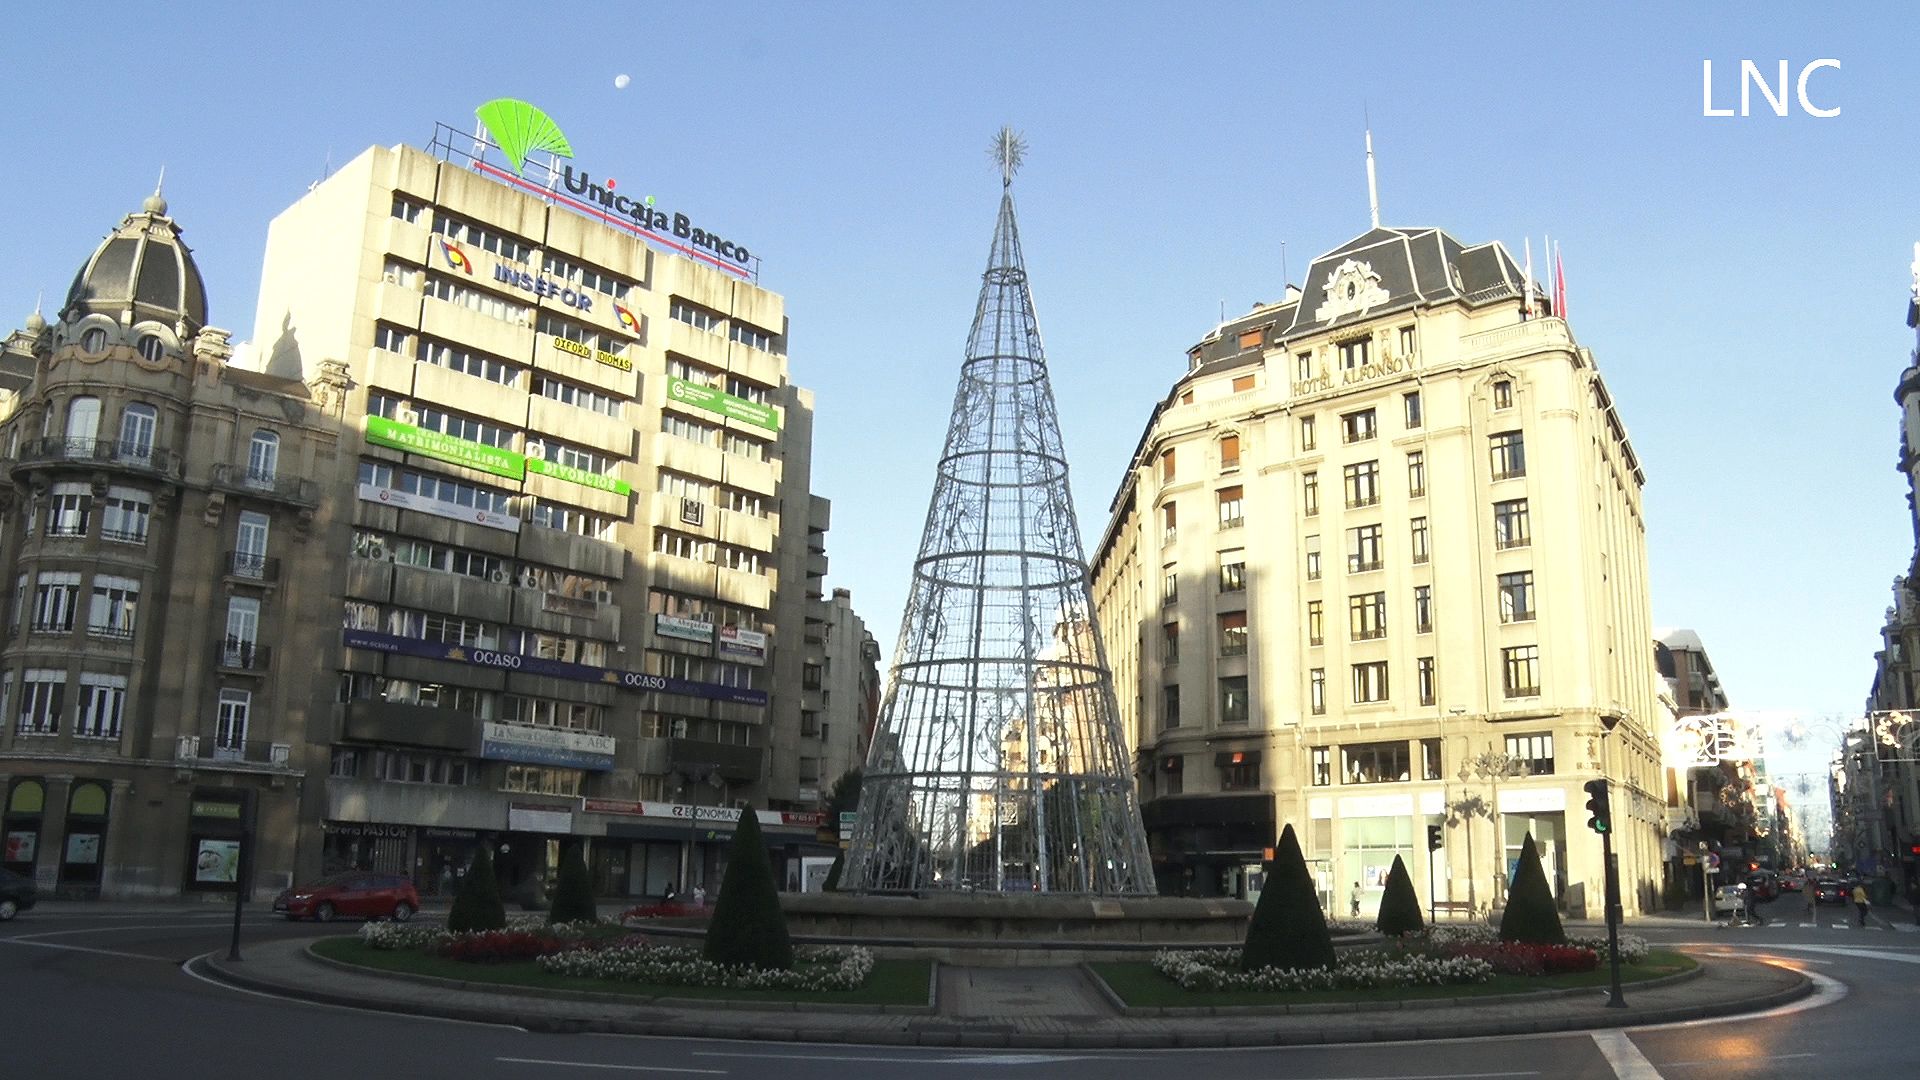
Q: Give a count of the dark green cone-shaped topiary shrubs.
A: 6